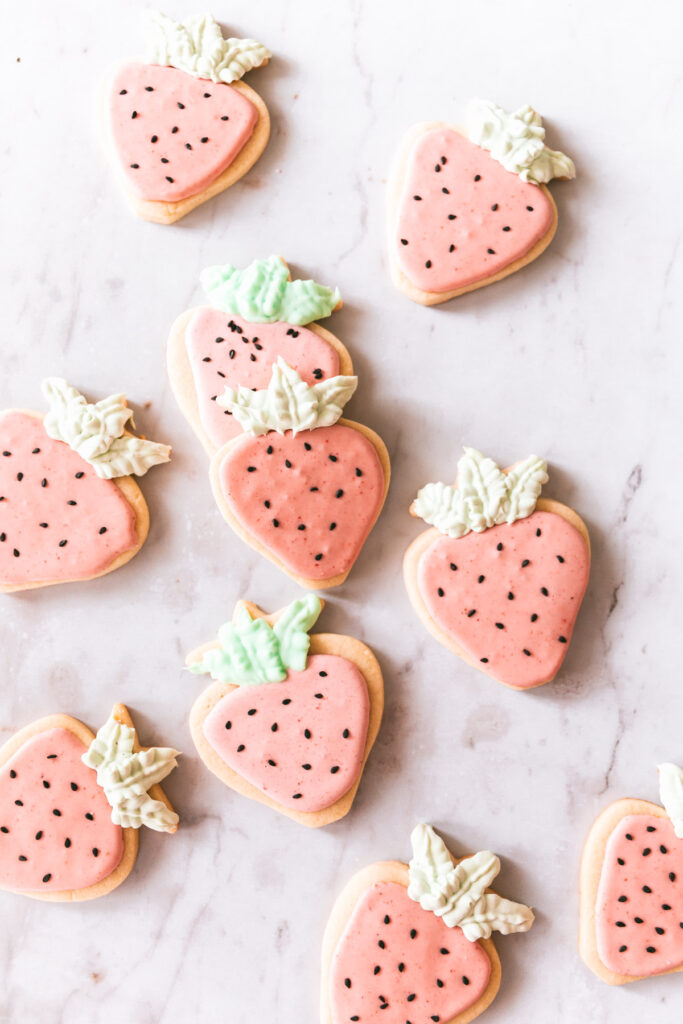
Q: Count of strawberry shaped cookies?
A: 10